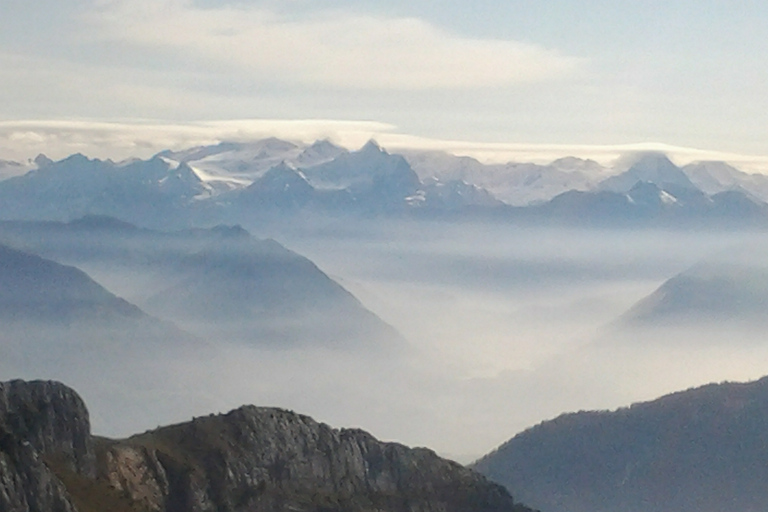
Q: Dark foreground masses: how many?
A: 2